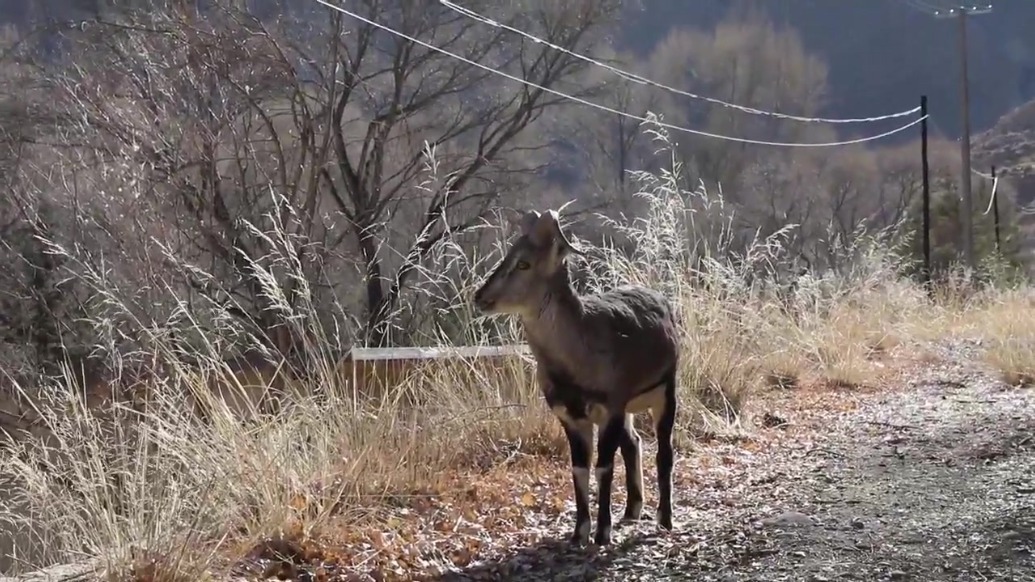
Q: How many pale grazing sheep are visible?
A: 0